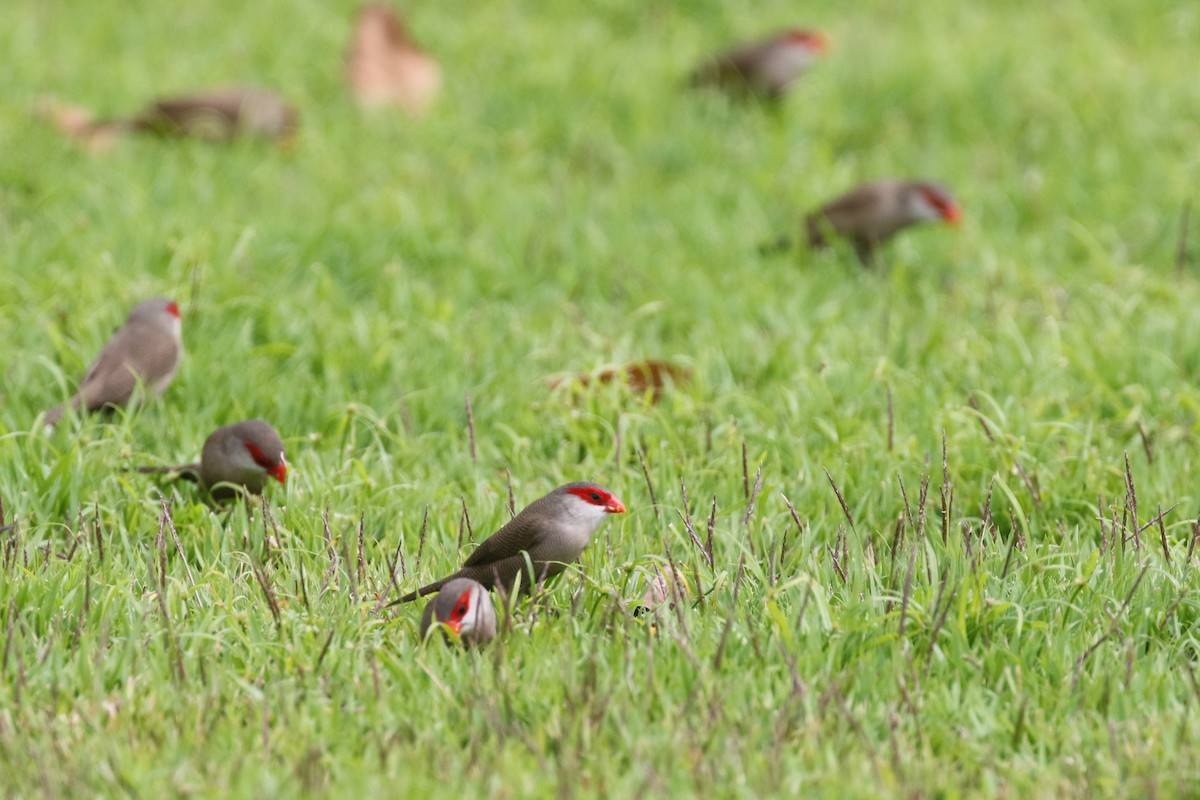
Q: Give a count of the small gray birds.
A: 7